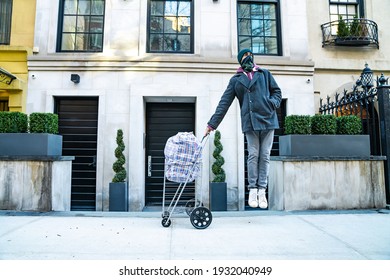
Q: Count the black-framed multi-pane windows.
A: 4